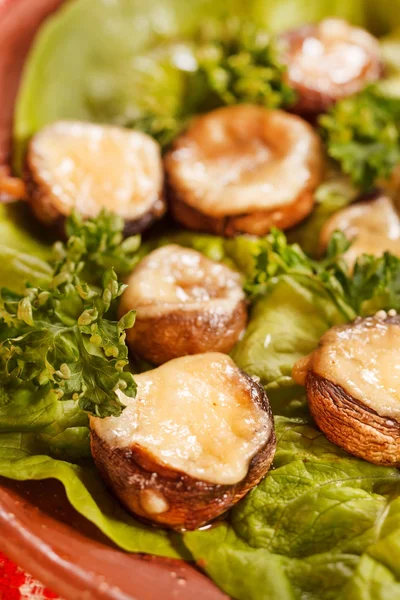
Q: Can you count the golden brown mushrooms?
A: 7